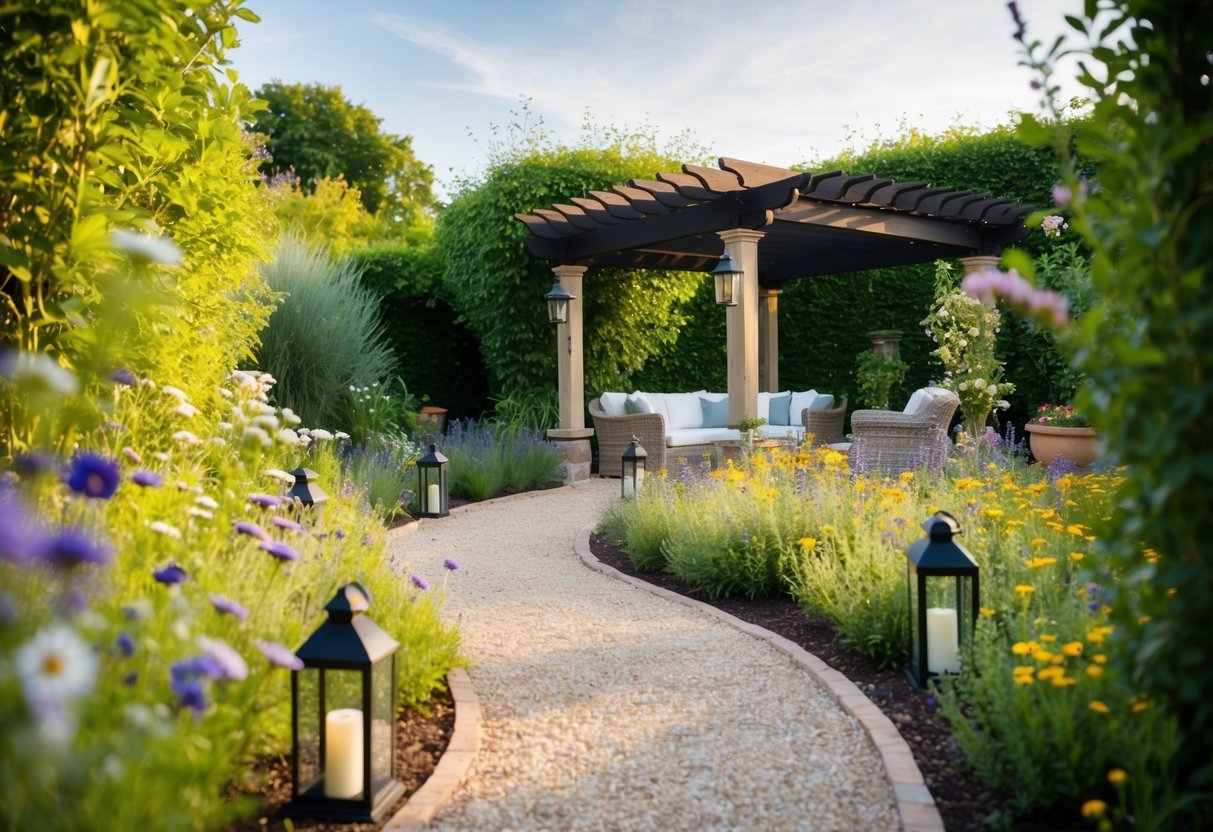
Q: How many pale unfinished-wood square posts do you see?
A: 4